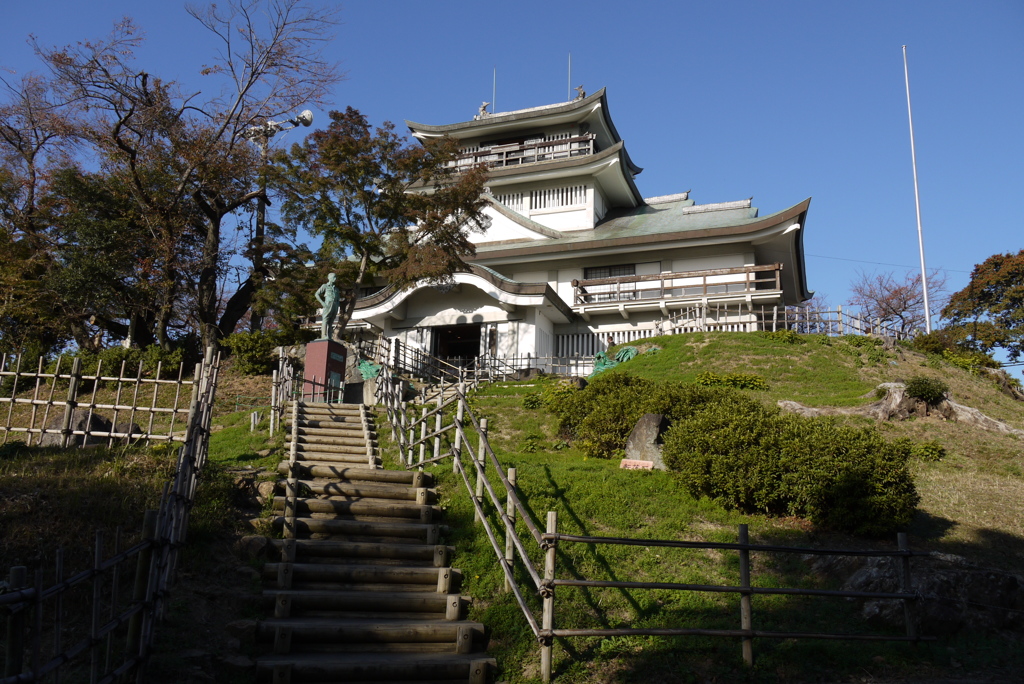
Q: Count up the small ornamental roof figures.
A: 2